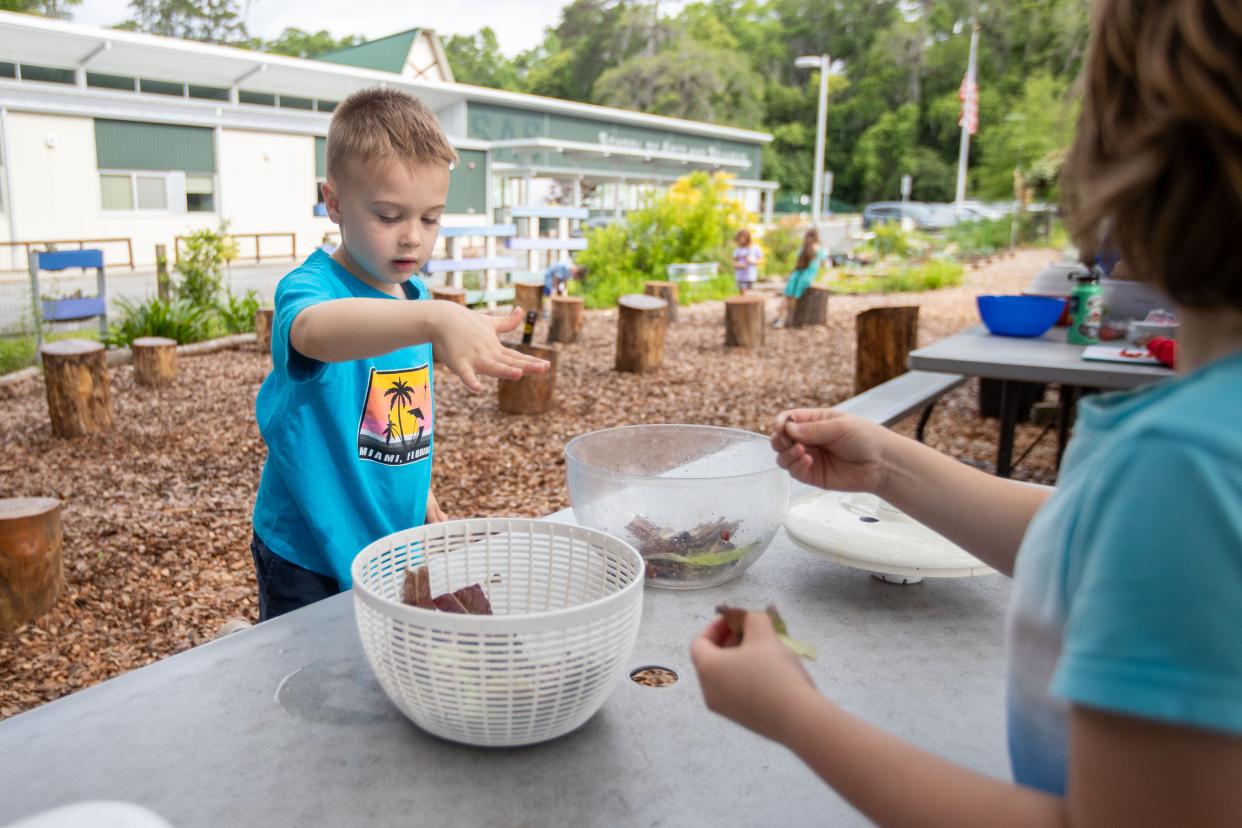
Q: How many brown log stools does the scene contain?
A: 13